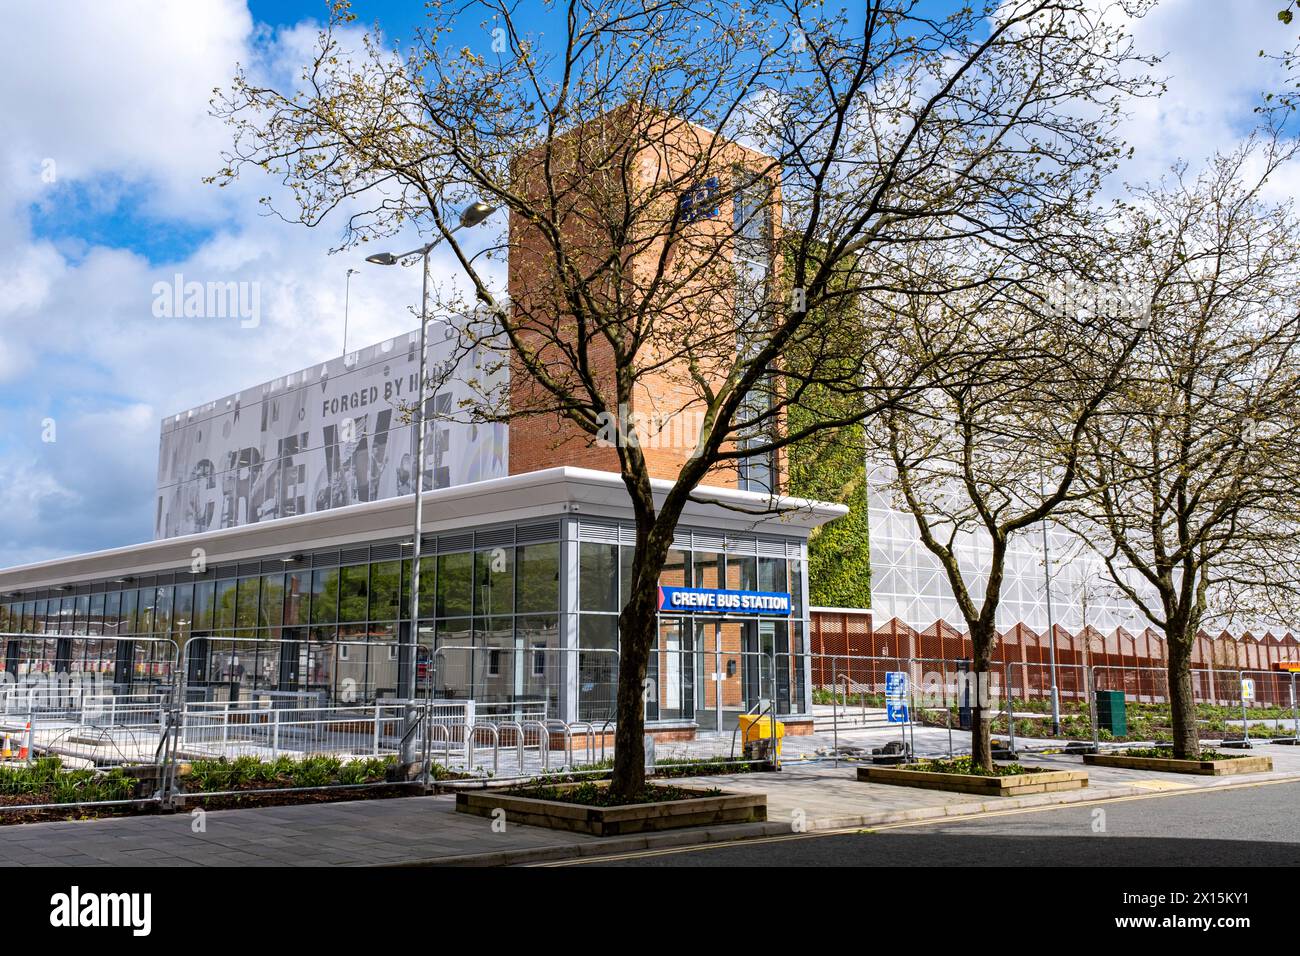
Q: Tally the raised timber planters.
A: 3